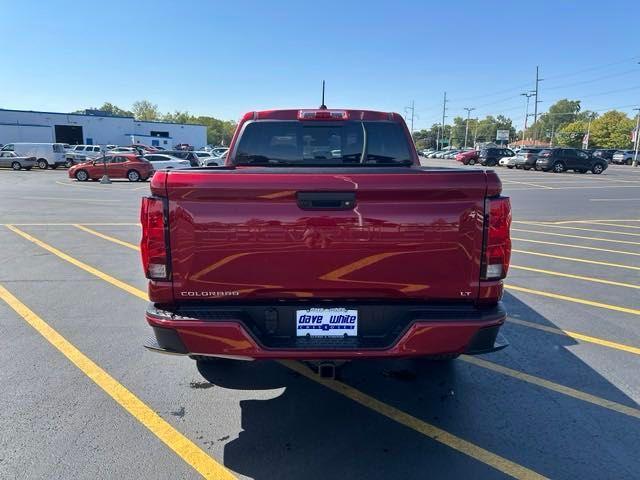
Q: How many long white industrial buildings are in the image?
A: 1